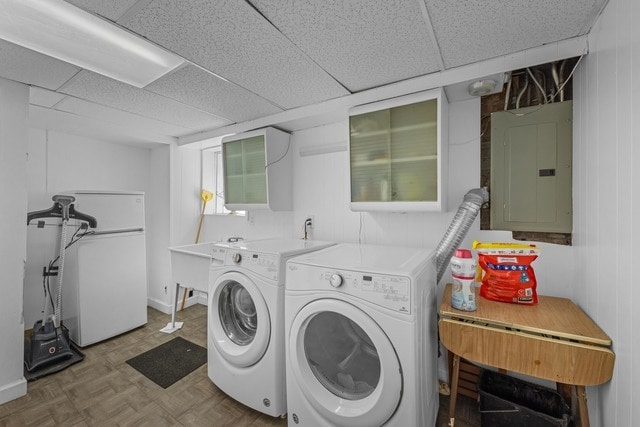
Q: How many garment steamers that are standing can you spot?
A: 1